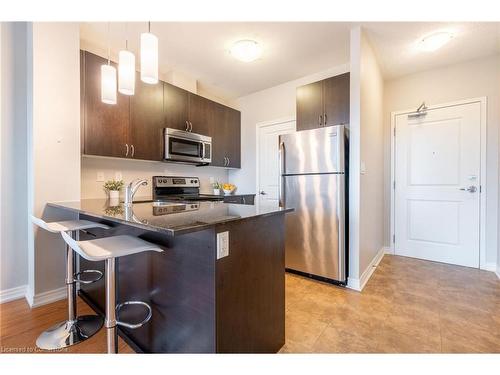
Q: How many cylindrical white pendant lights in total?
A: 3